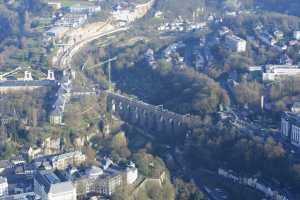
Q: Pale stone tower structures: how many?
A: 2